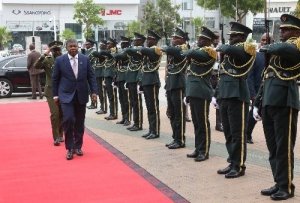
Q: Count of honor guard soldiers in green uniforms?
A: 10